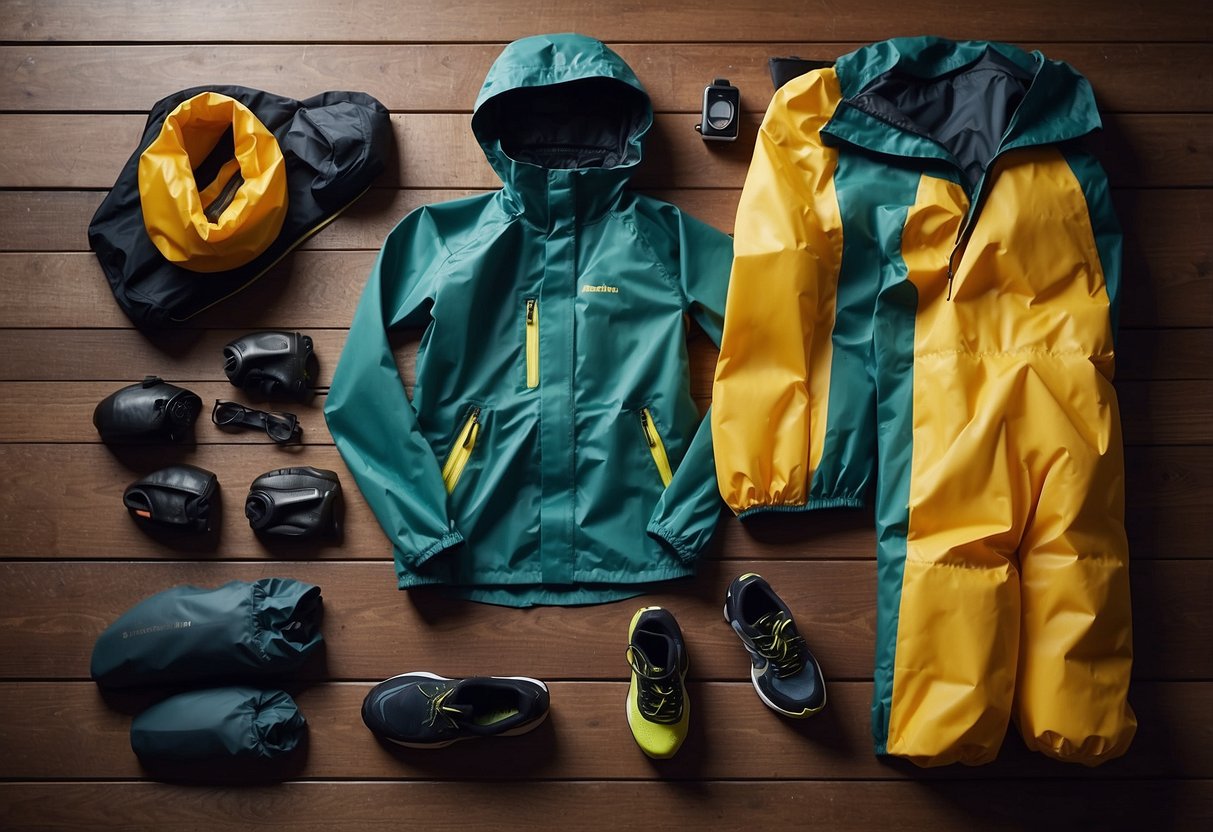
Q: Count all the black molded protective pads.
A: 4